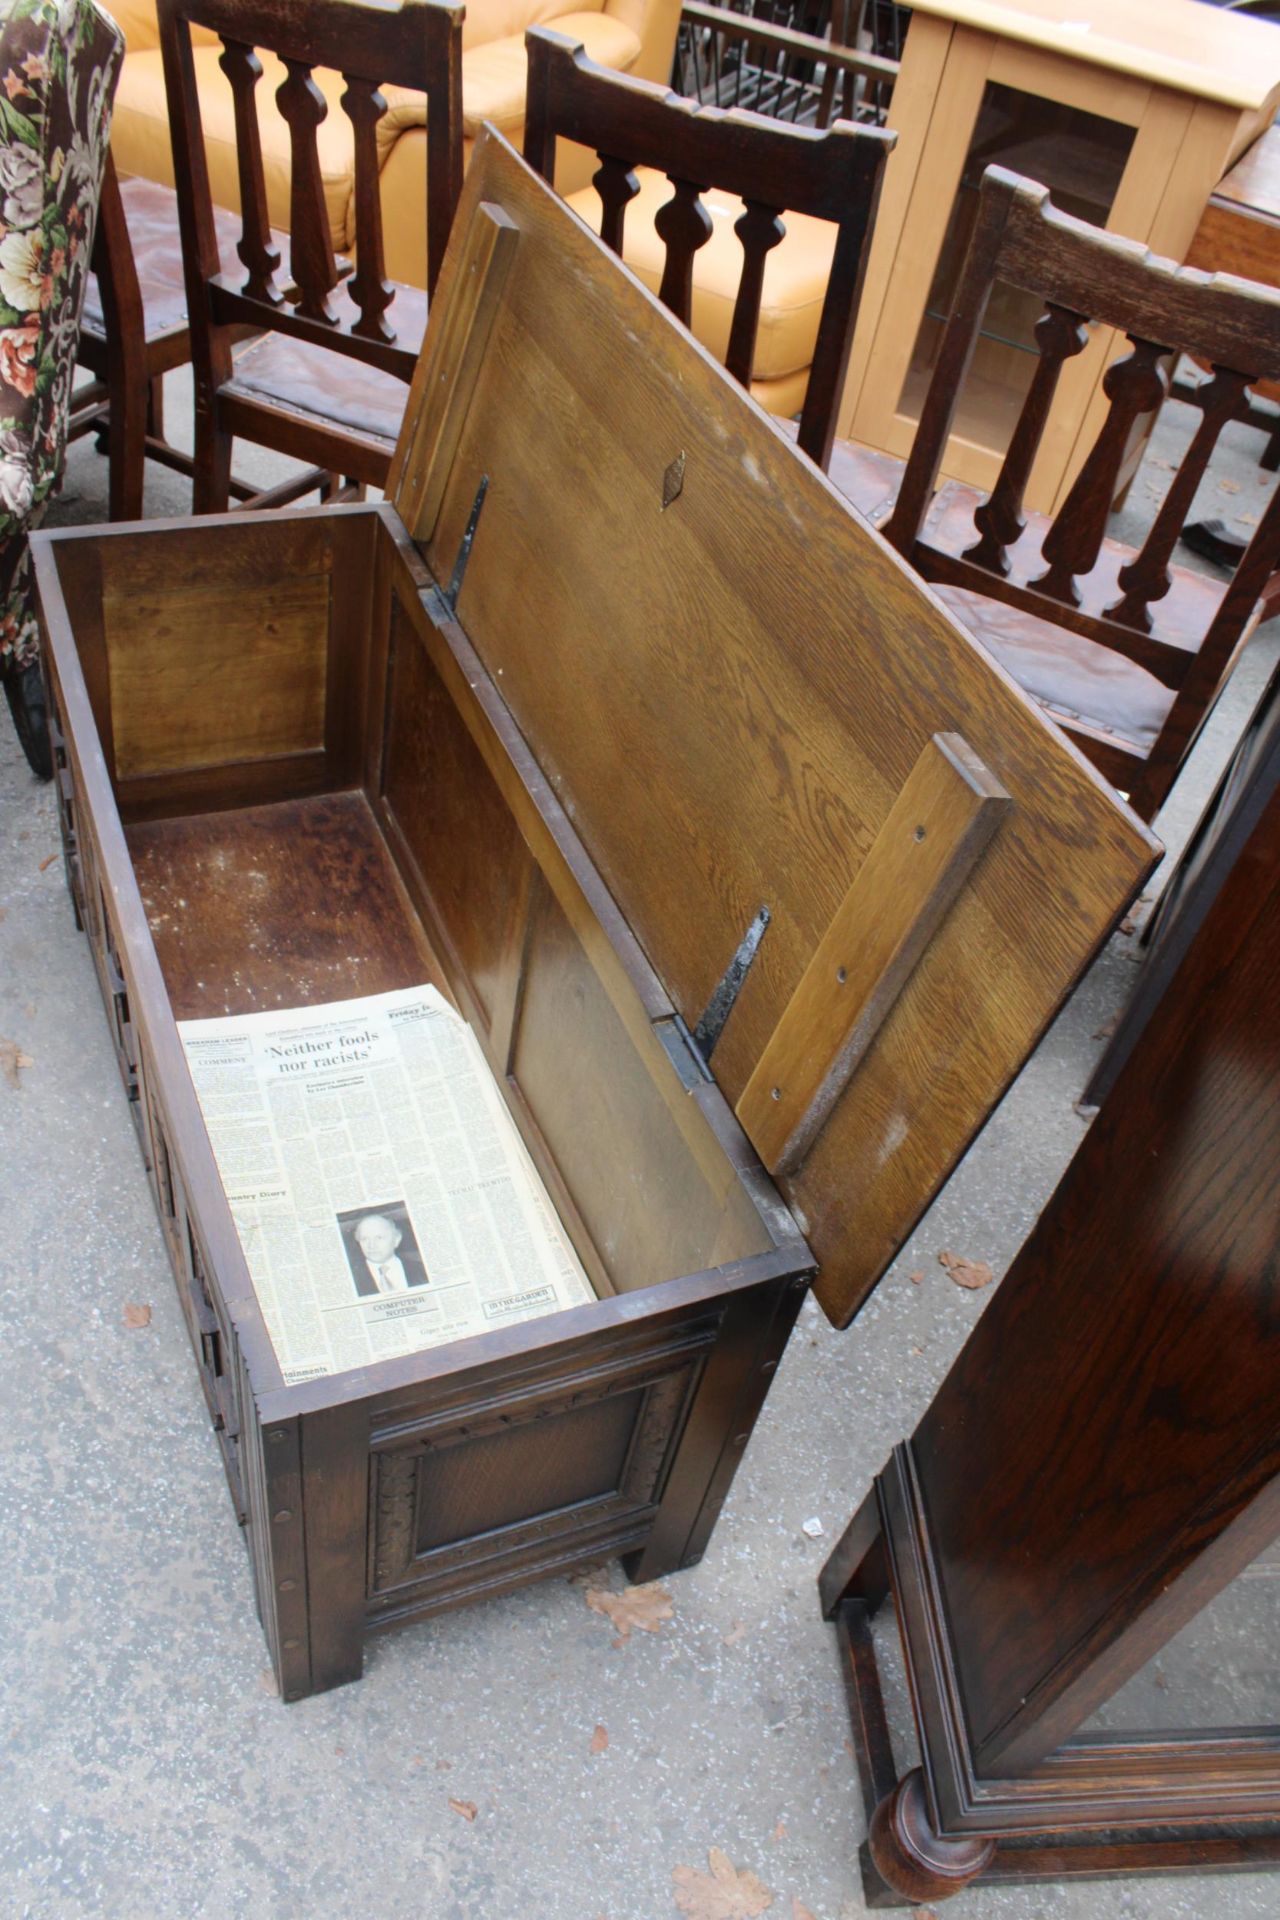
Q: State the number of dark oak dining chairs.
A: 4